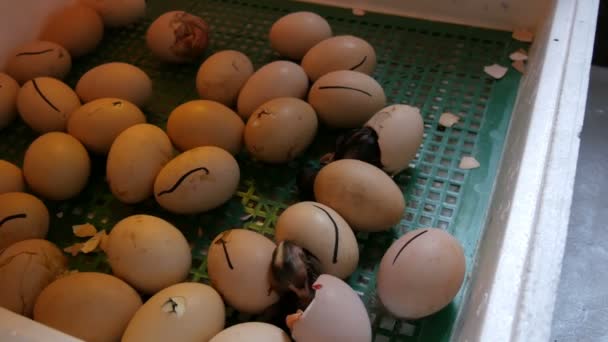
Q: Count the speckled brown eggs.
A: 0